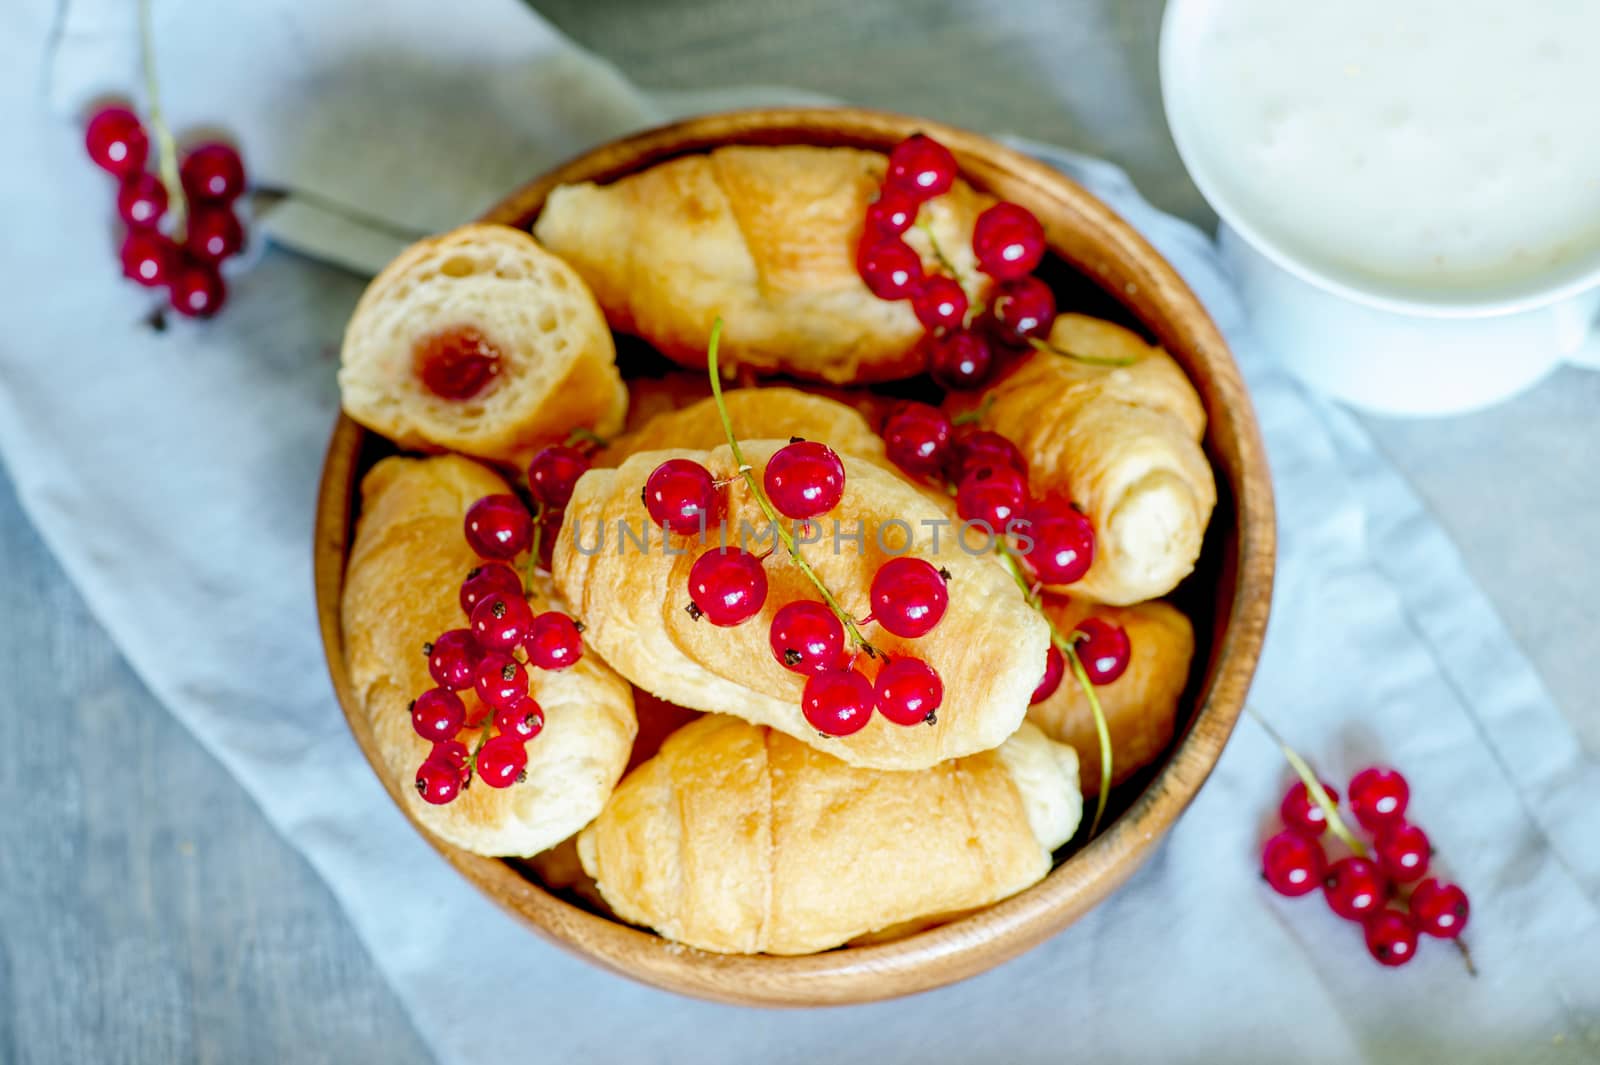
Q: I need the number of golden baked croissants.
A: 8